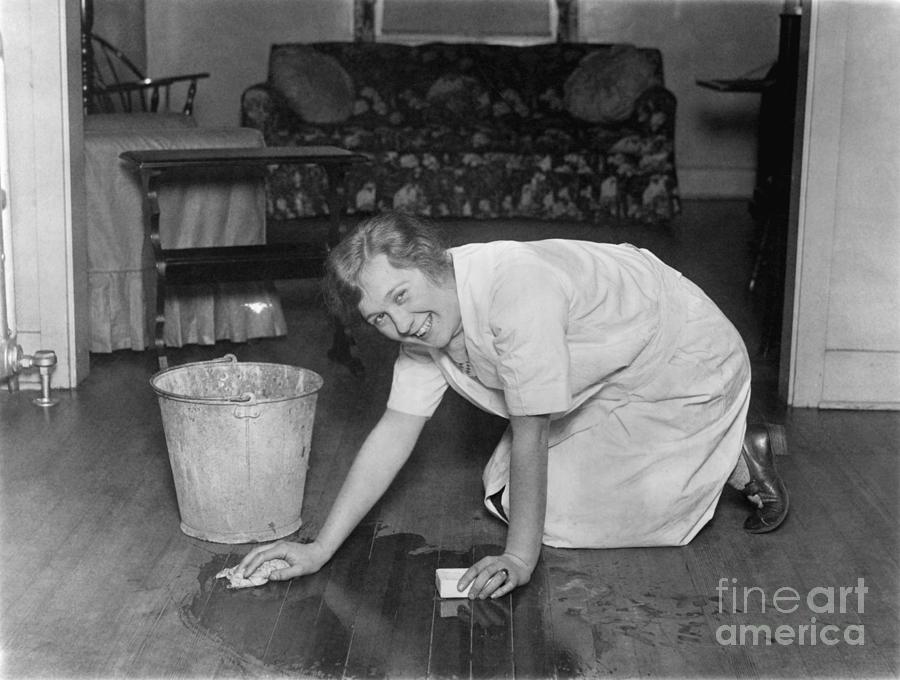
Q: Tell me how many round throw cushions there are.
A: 2